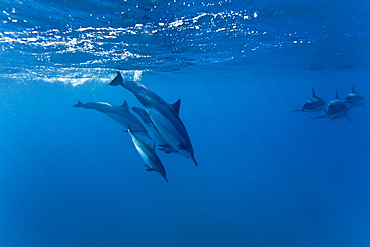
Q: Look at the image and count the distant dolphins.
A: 3